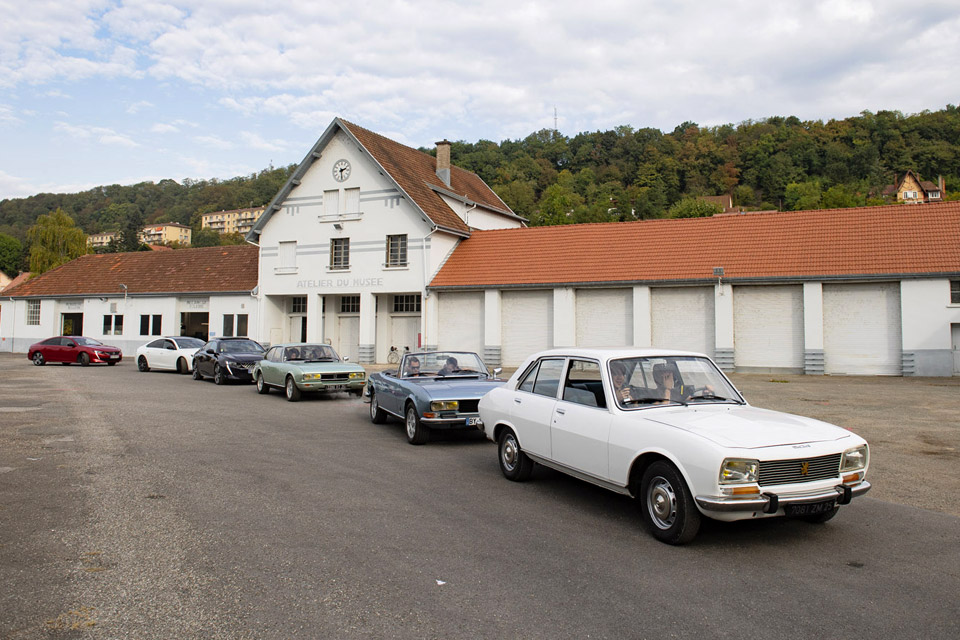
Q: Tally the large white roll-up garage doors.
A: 6